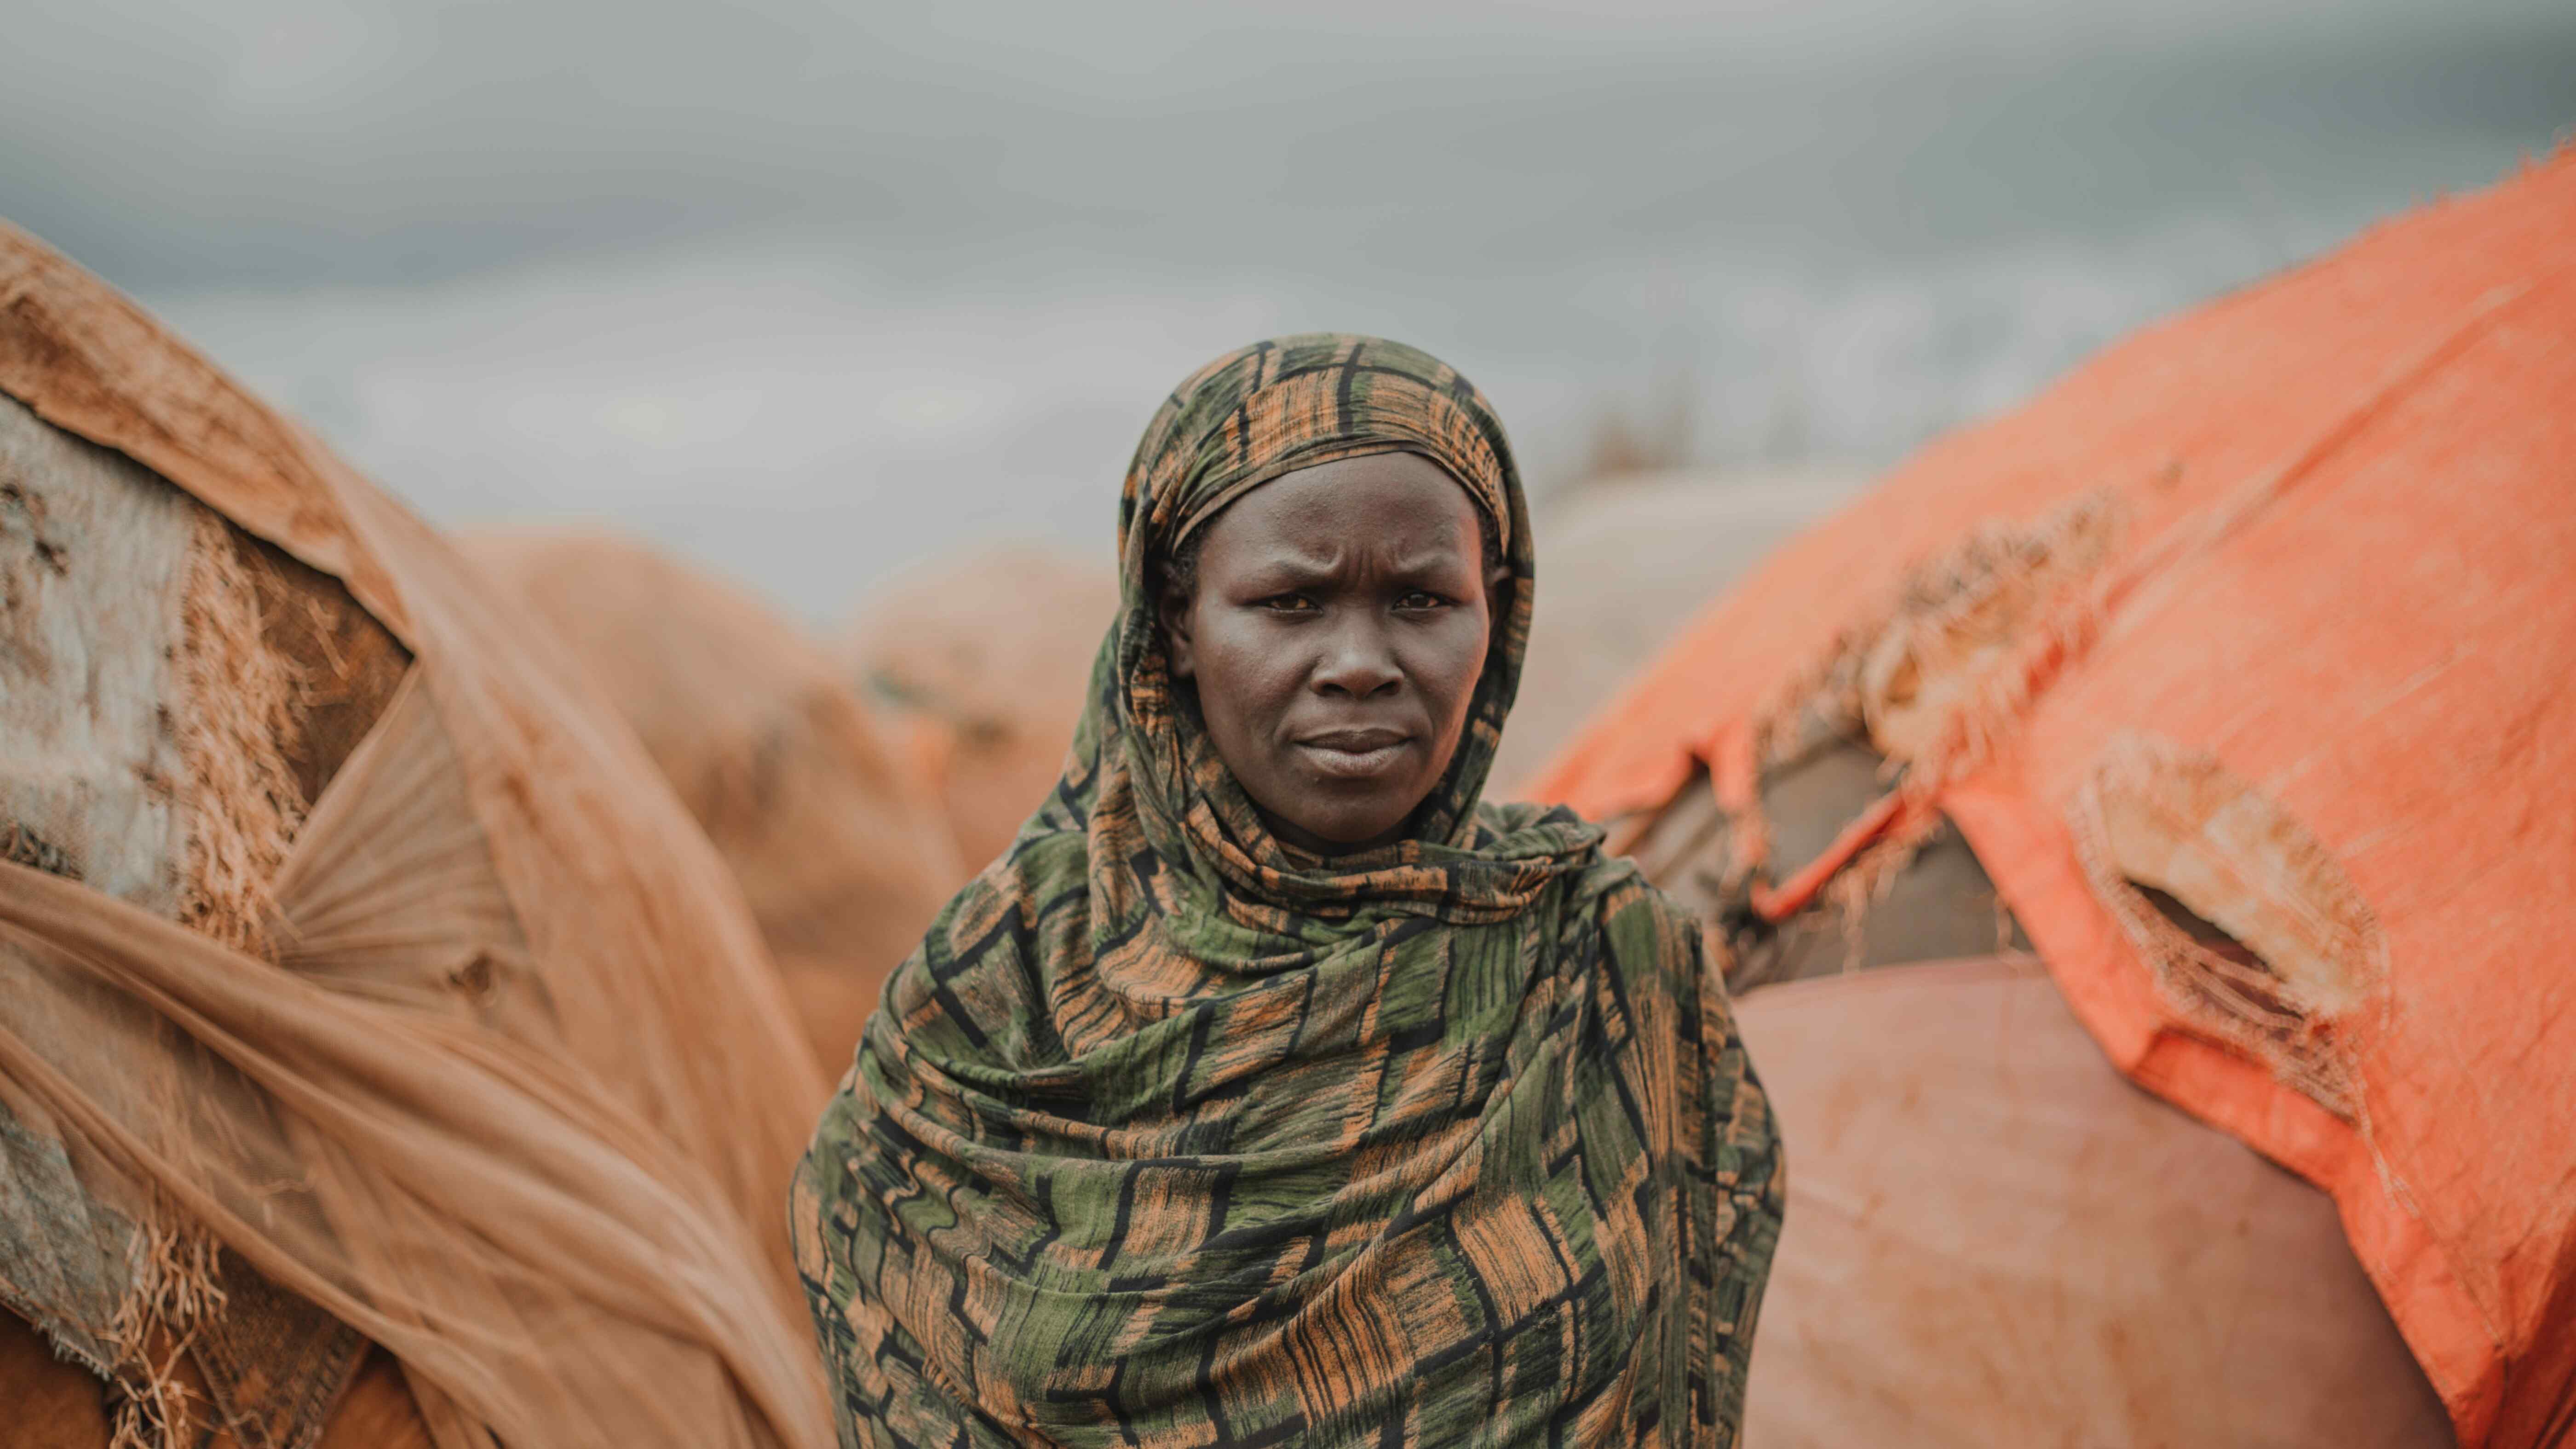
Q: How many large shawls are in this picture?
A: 1